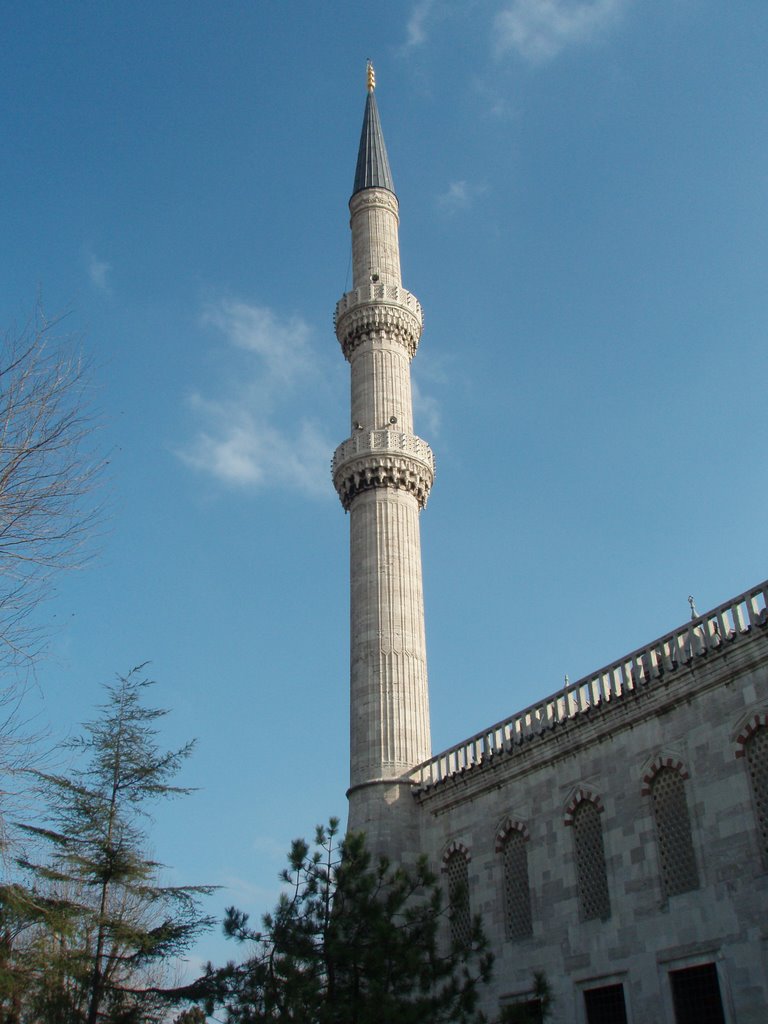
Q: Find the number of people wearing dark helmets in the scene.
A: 0